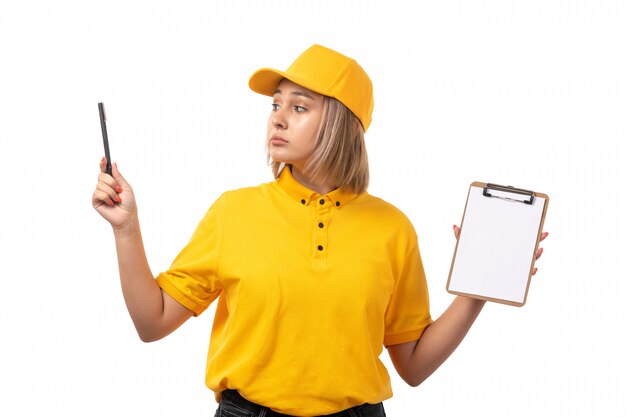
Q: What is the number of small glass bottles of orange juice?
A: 0